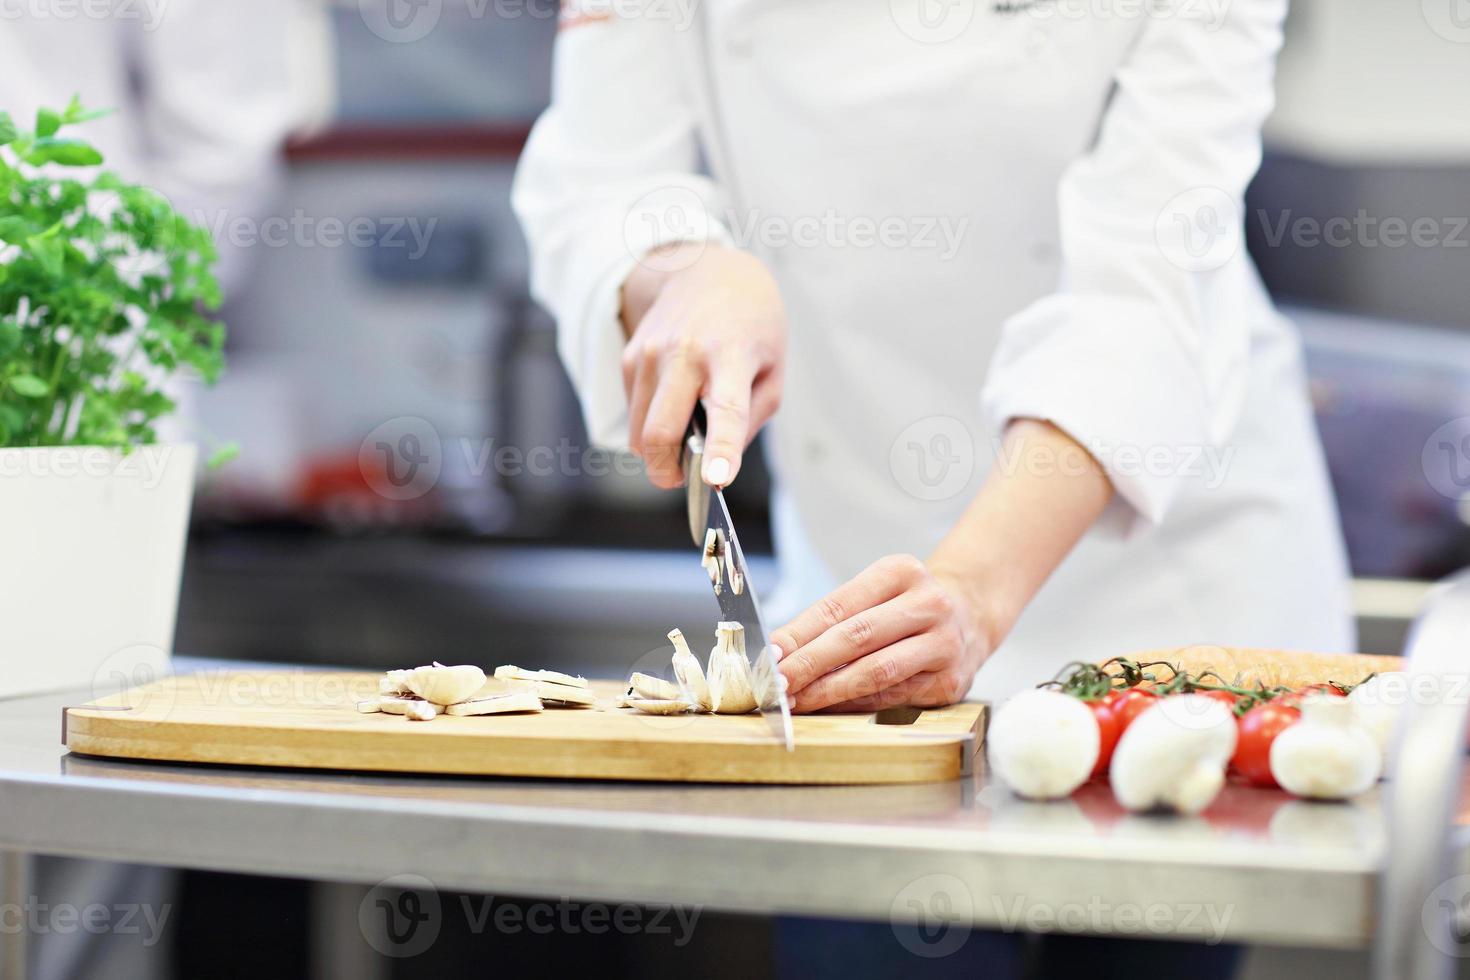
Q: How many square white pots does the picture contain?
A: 1